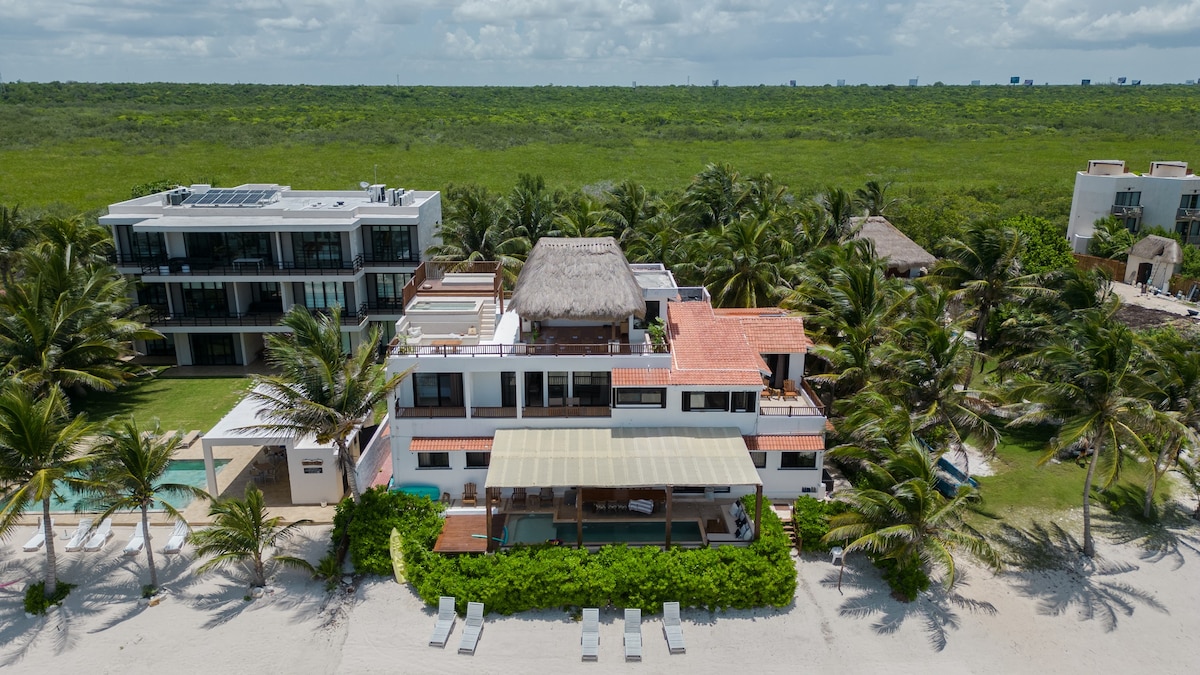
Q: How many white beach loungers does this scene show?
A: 10